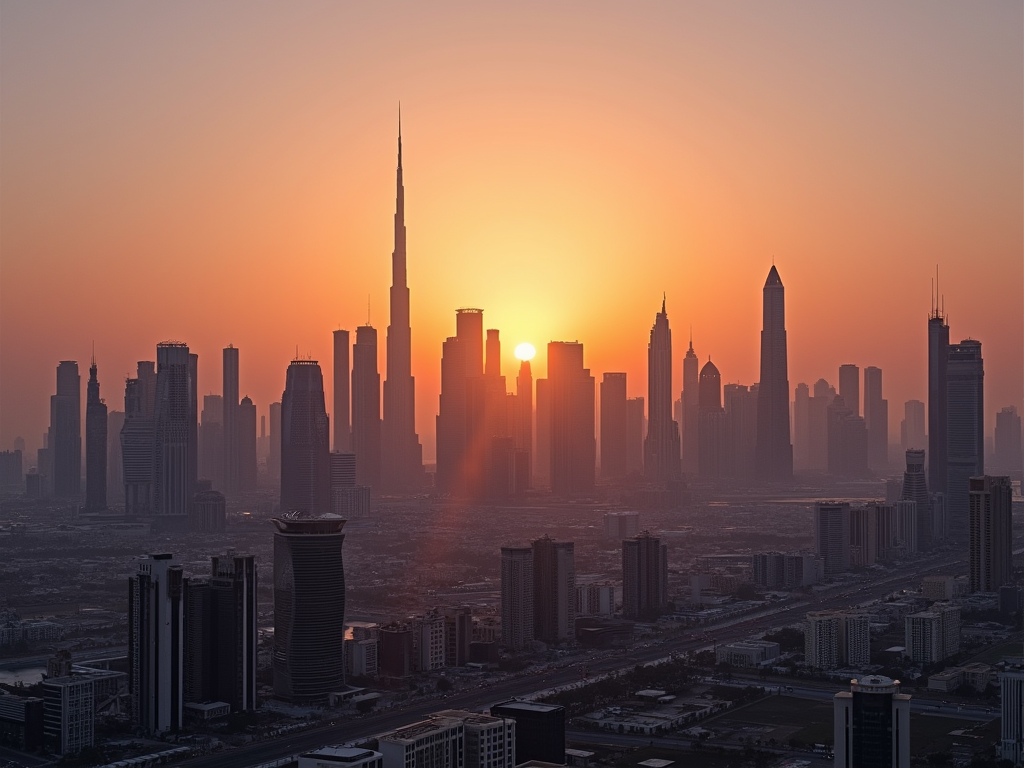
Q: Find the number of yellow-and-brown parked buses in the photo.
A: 0